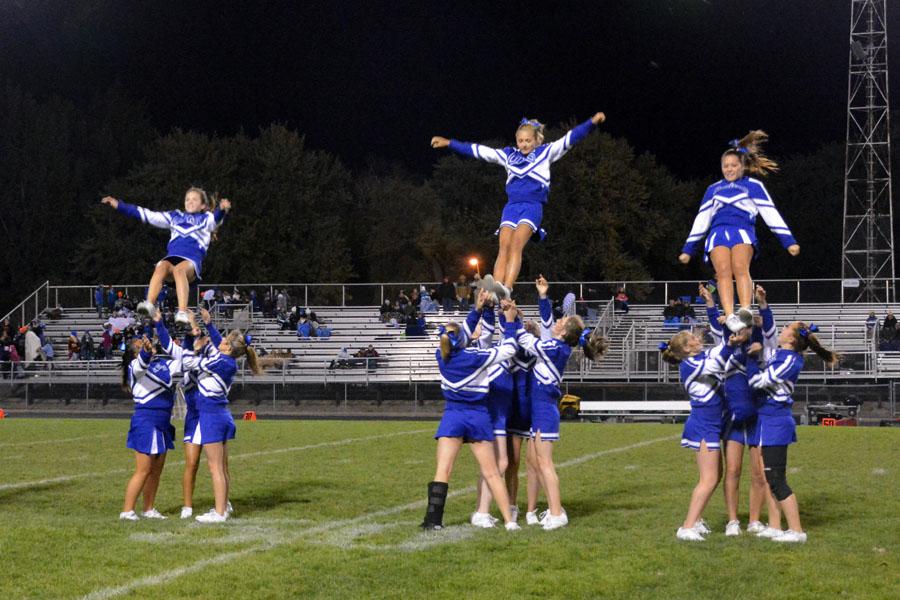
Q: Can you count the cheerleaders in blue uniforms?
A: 13